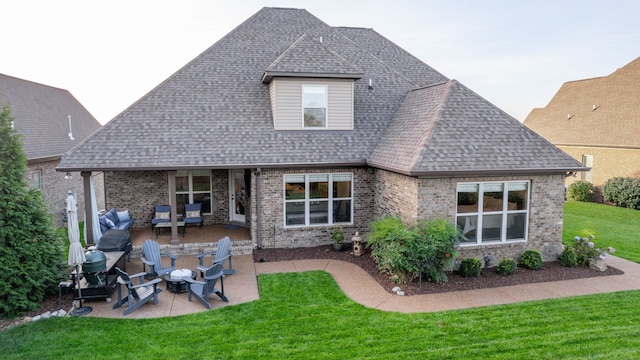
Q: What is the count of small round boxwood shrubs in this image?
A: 4